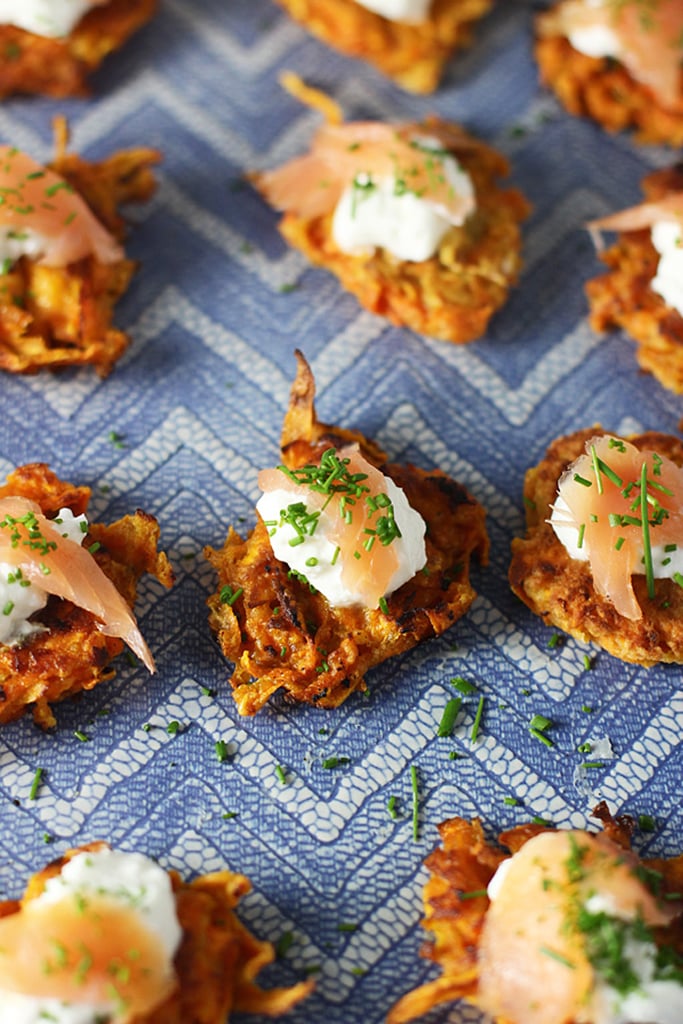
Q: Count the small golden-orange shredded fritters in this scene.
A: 11